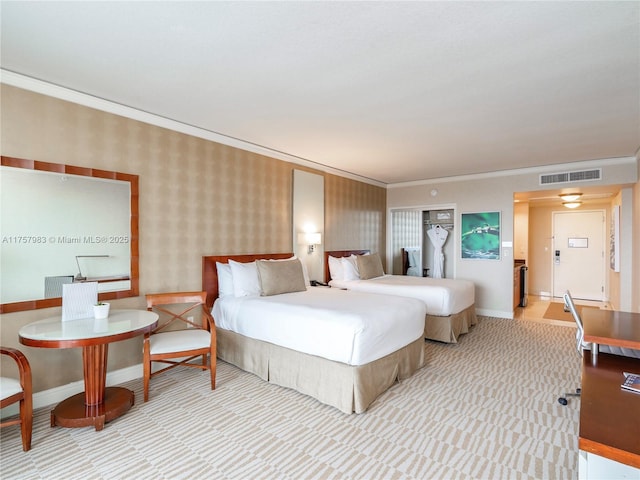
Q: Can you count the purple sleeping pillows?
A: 0